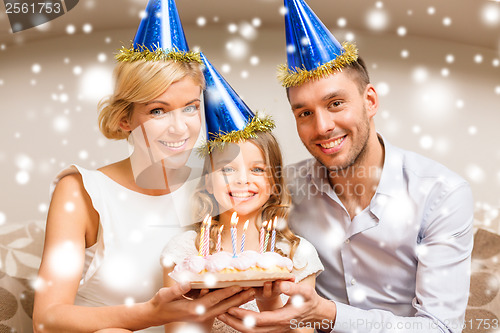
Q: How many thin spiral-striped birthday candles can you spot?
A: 9